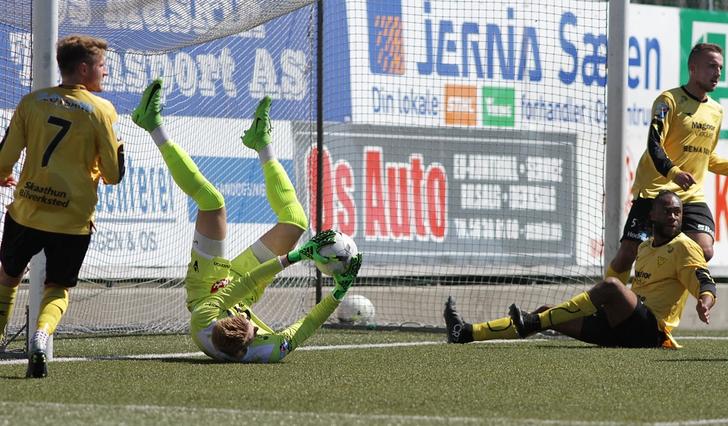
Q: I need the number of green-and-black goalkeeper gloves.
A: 2